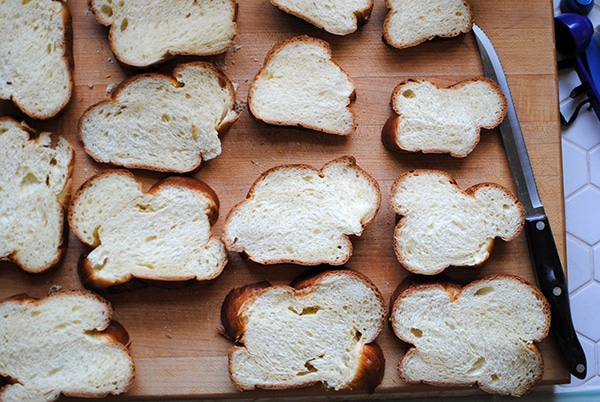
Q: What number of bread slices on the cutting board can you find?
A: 14